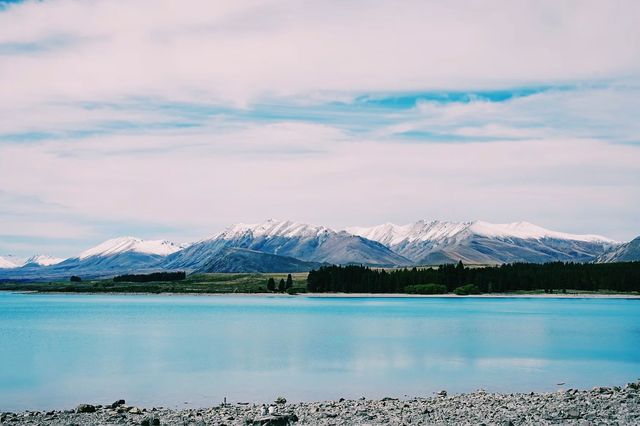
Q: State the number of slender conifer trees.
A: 3